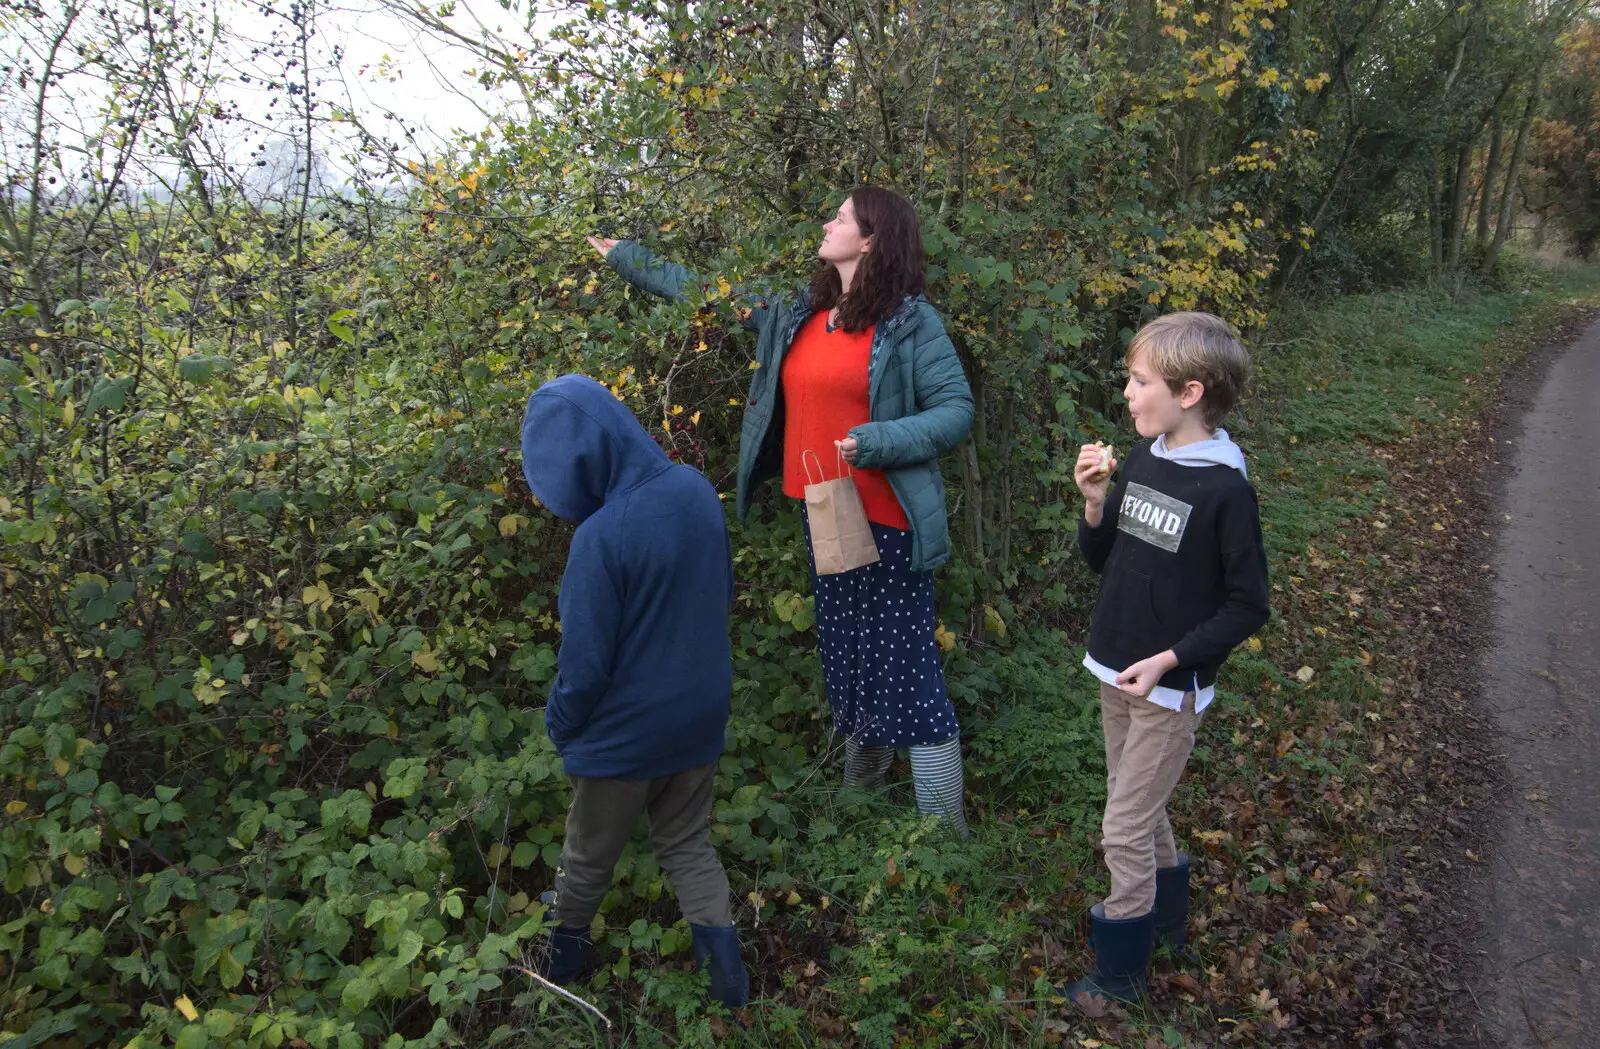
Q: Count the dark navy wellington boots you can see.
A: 4